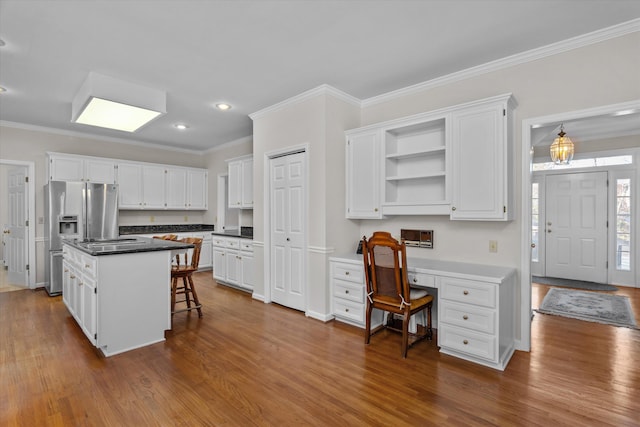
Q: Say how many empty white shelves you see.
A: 3